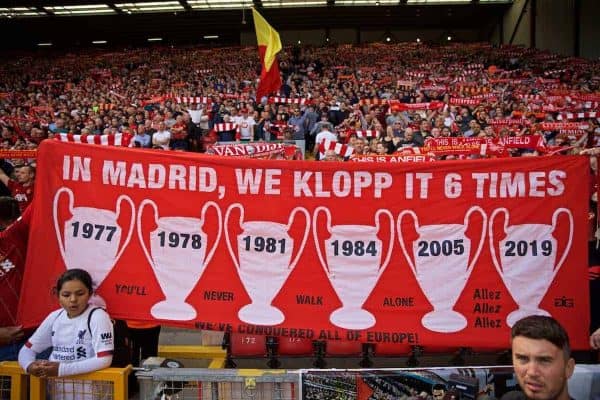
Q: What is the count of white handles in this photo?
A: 12